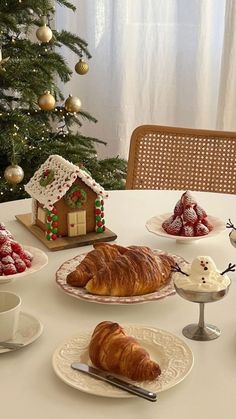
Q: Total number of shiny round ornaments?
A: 5